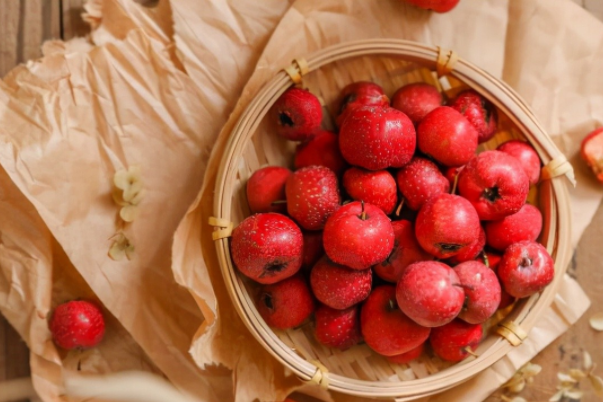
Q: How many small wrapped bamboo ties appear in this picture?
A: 6